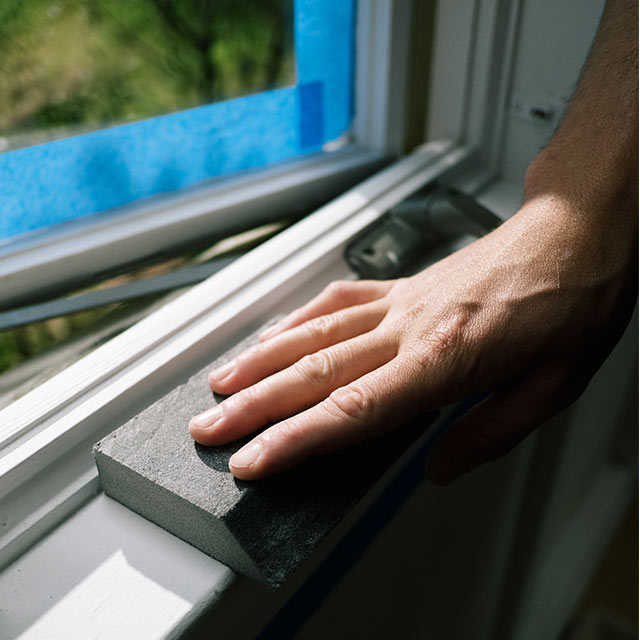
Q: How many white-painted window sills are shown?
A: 1